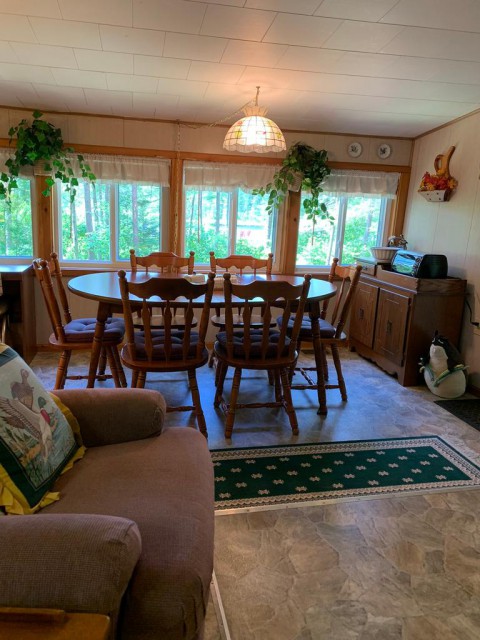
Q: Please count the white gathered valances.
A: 4